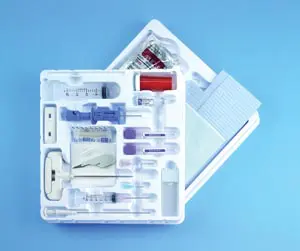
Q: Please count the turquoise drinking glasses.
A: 0